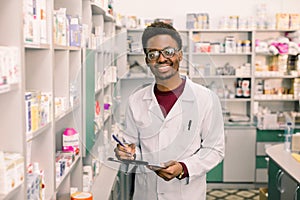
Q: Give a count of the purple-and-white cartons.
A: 1